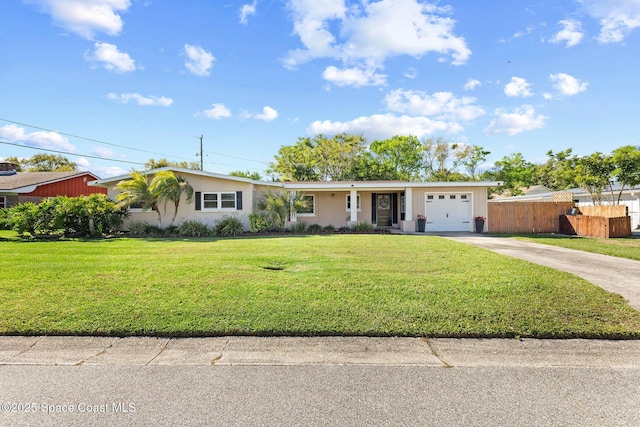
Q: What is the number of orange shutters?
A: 0